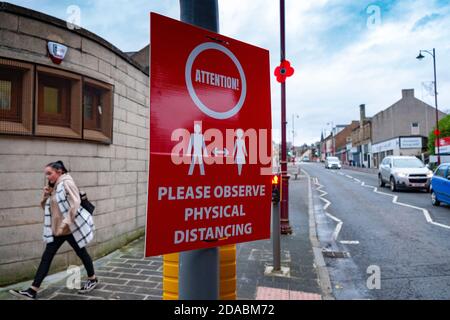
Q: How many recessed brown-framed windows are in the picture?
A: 3